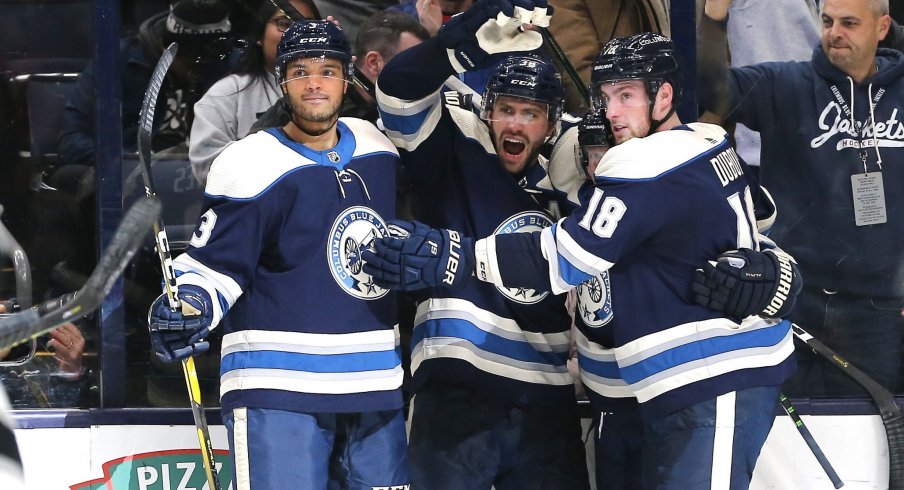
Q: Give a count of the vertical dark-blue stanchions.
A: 2